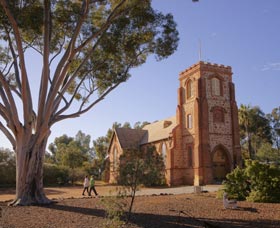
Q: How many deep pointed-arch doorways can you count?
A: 1